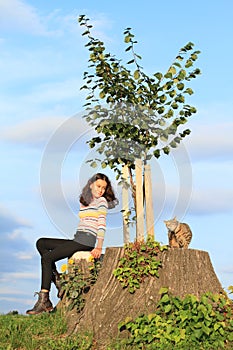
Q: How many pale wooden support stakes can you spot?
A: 3